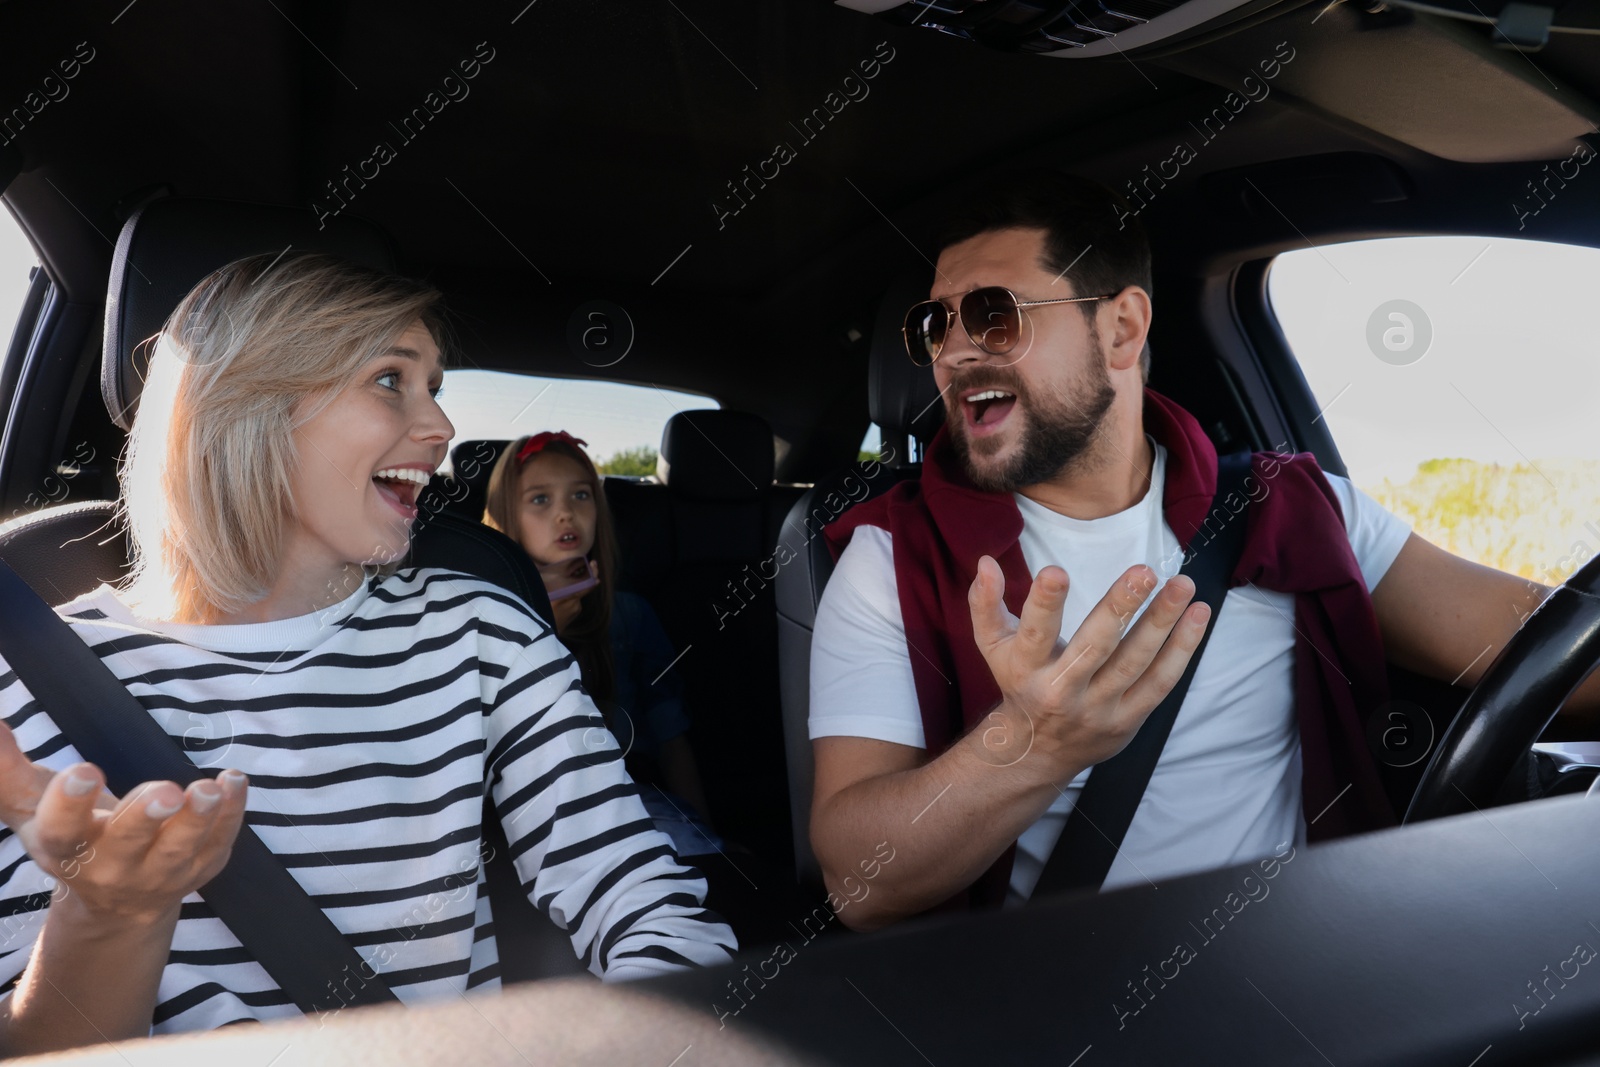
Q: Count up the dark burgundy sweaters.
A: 1